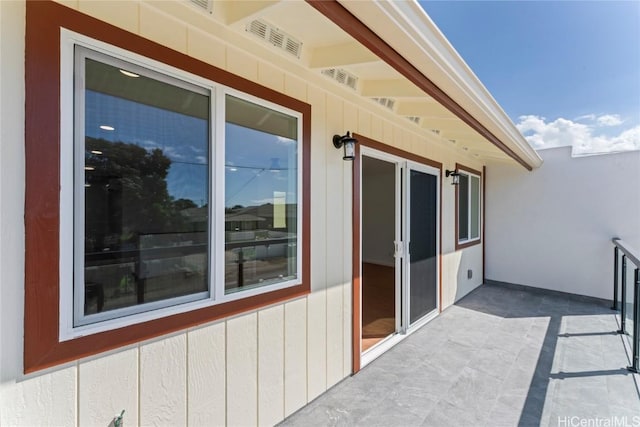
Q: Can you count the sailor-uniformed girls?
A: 0